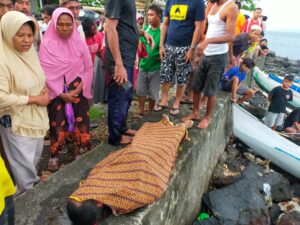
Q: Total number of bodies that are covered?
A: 1